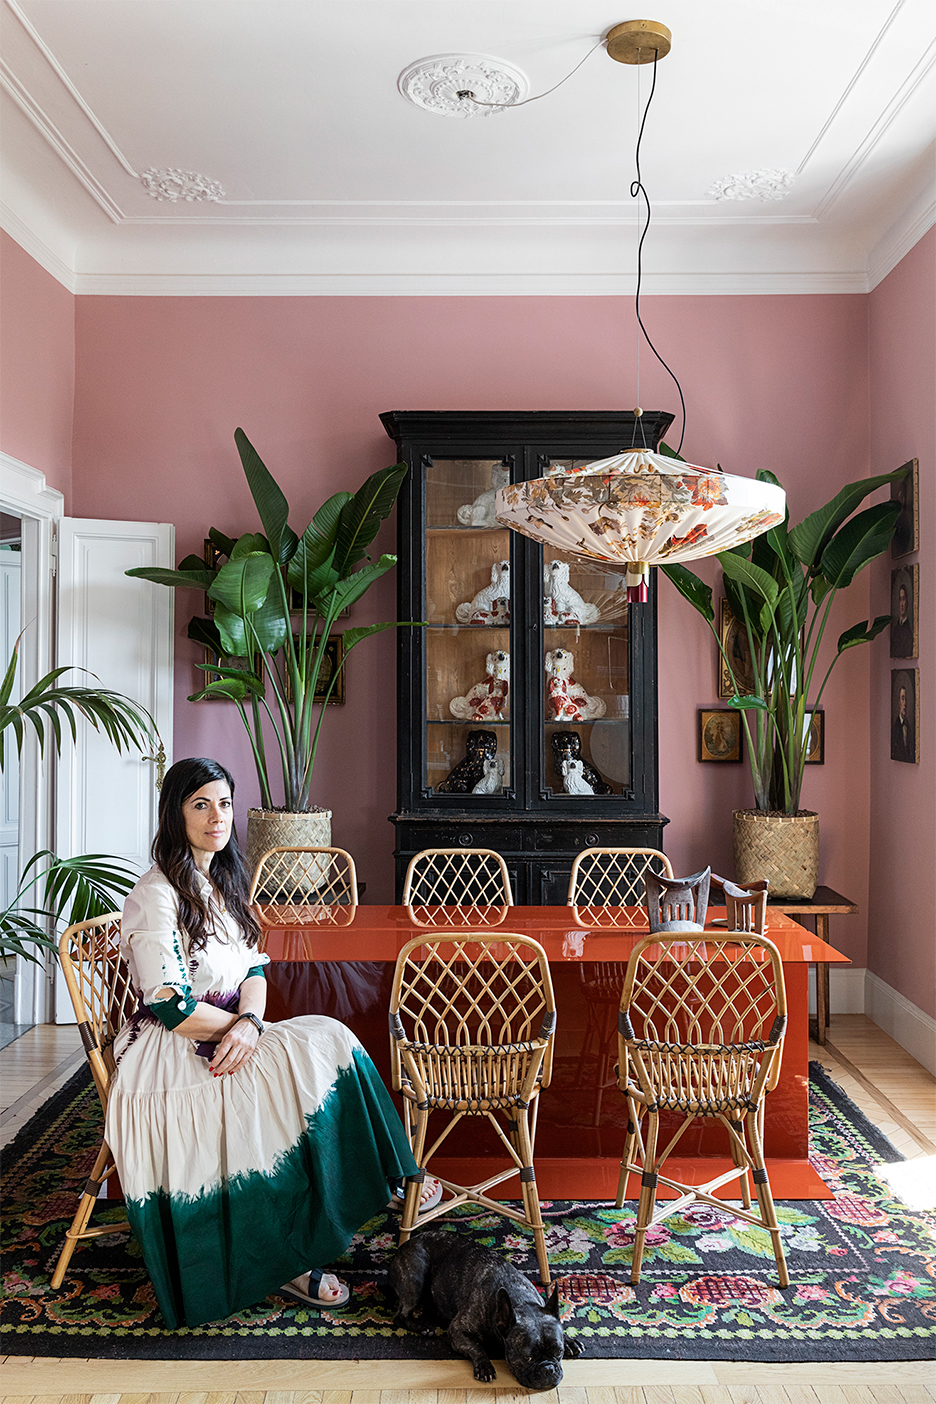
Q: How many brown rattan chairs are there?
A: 6